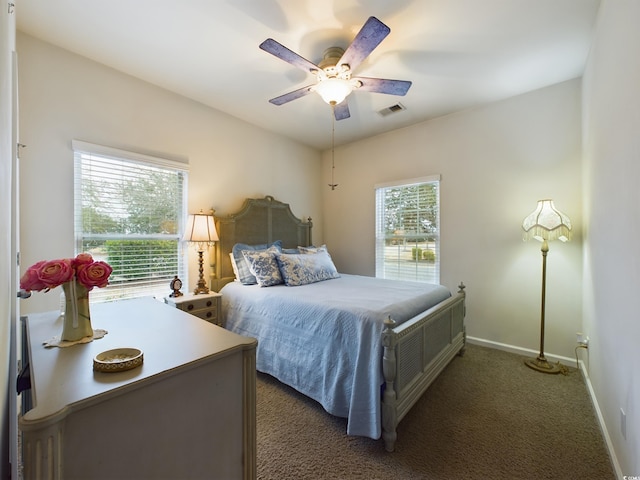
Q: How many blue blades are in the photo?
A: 5